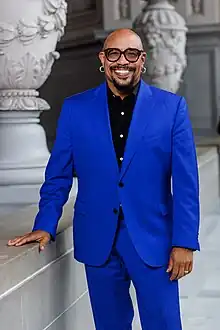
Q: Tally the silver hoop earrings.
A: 2